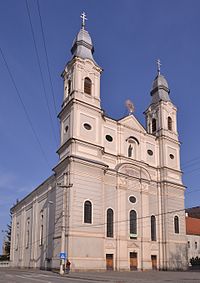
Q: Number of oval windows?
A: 6